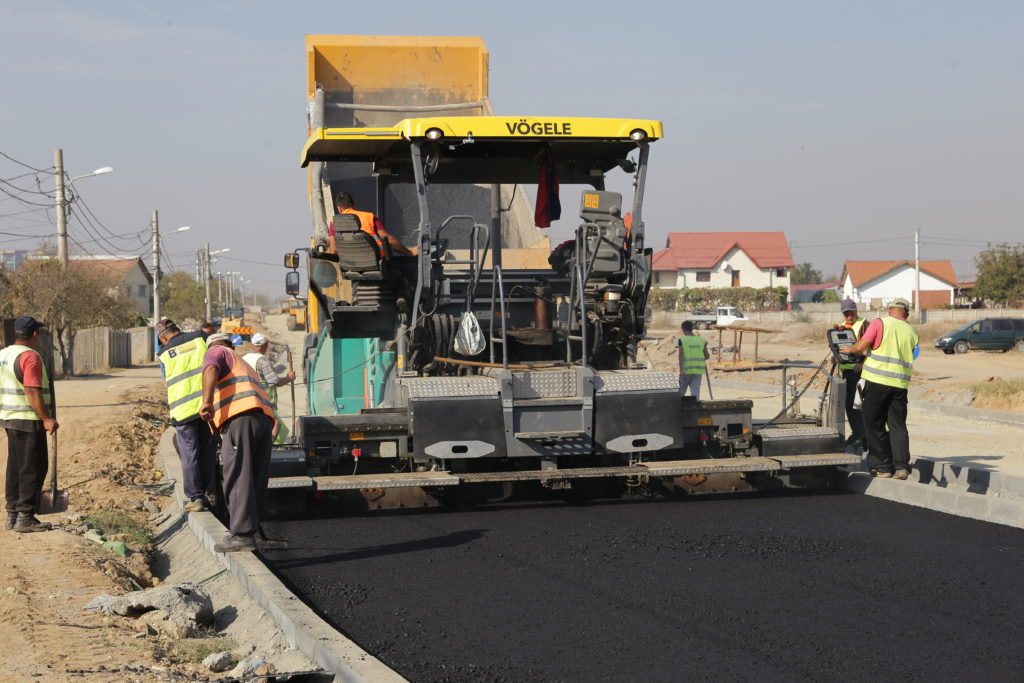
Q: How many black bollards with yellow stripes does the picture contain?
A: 0